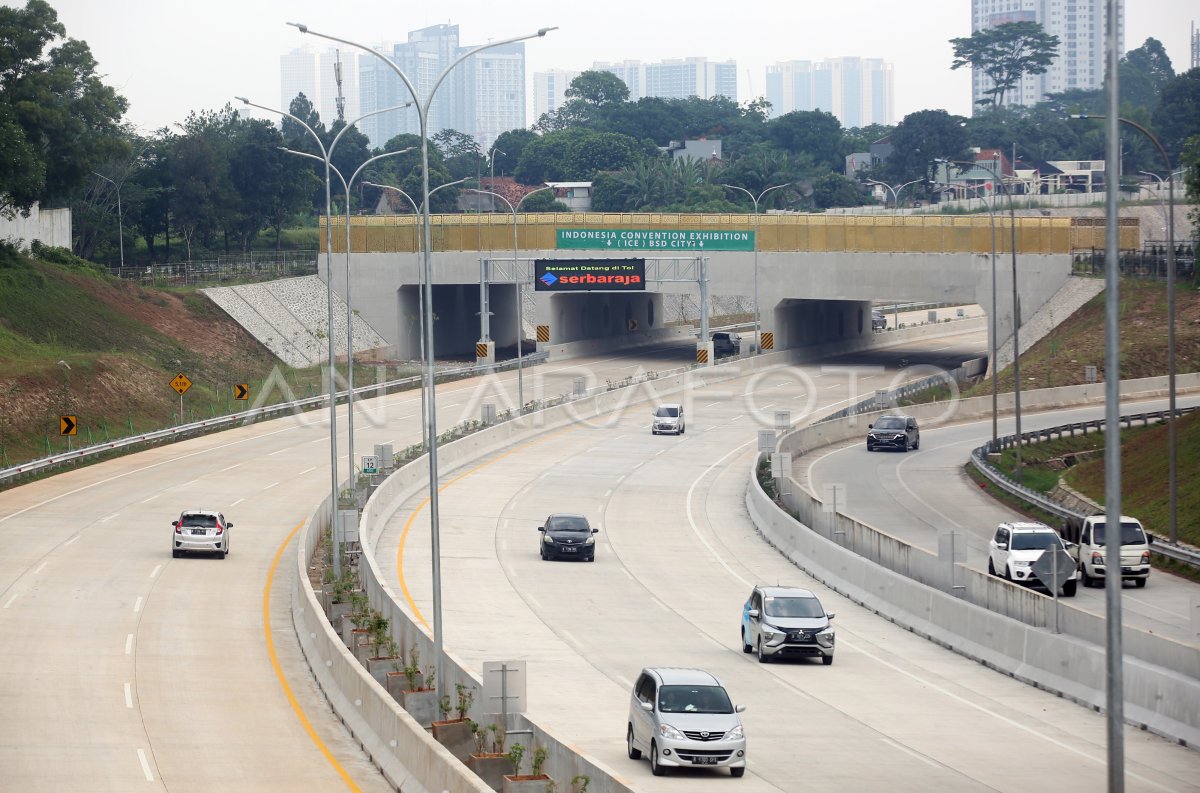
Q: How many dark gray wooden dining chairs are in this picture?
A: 0